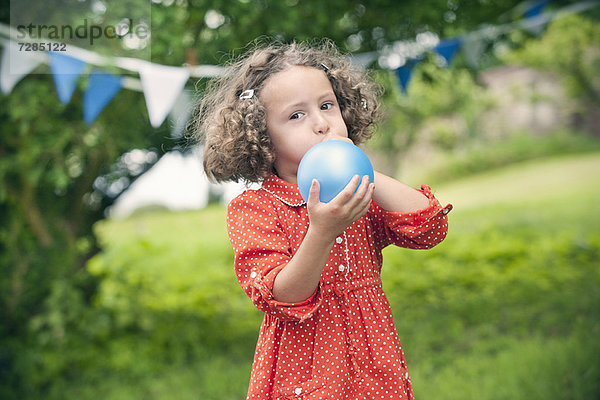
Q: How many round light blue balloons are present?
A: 1